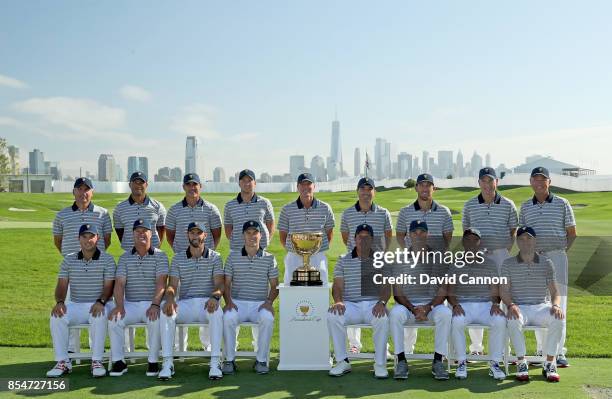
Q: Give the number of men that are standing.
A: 9